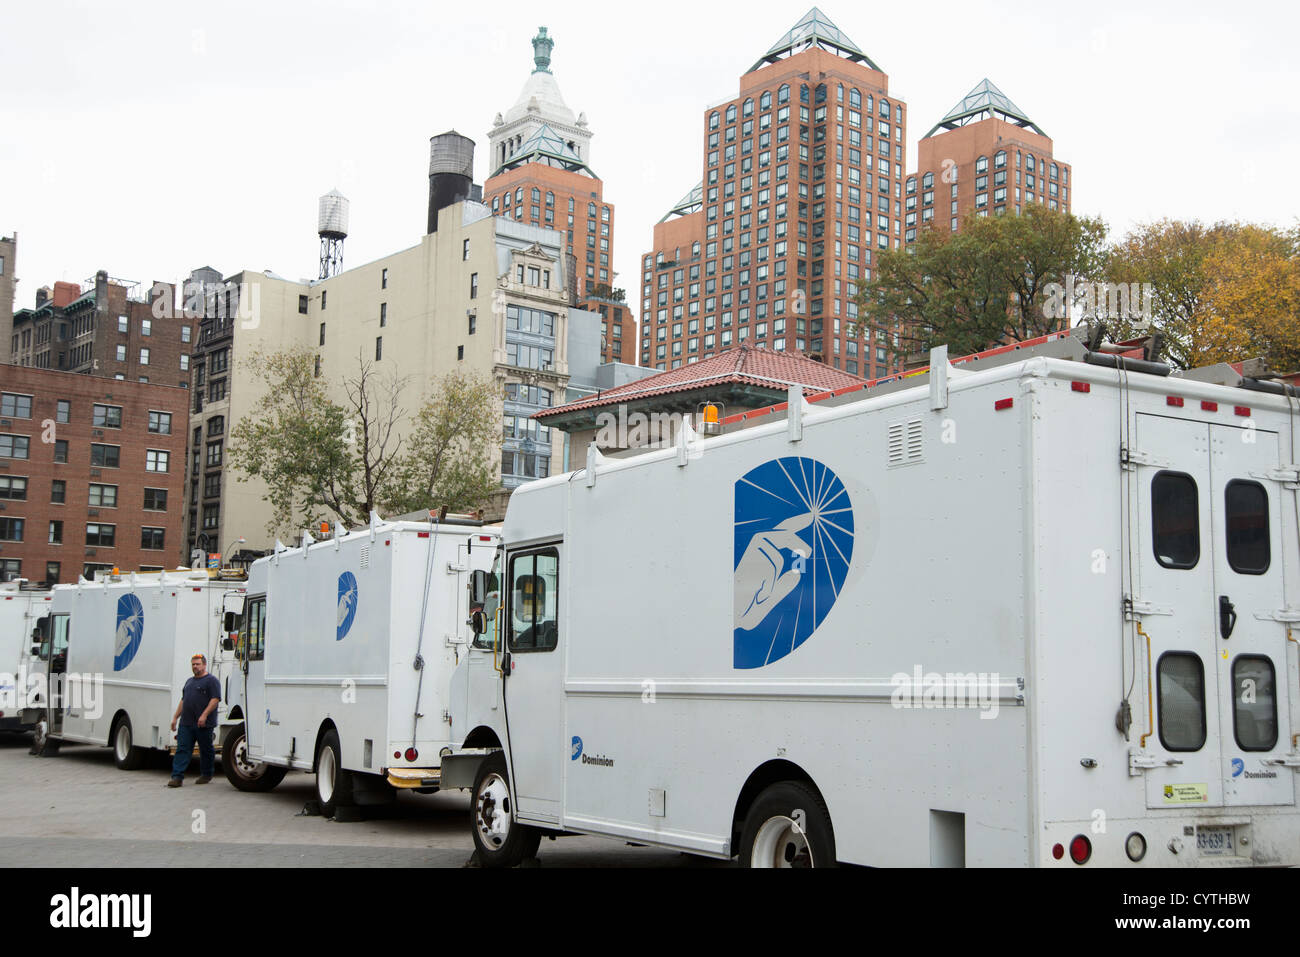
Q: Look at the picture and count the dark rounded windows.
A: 4